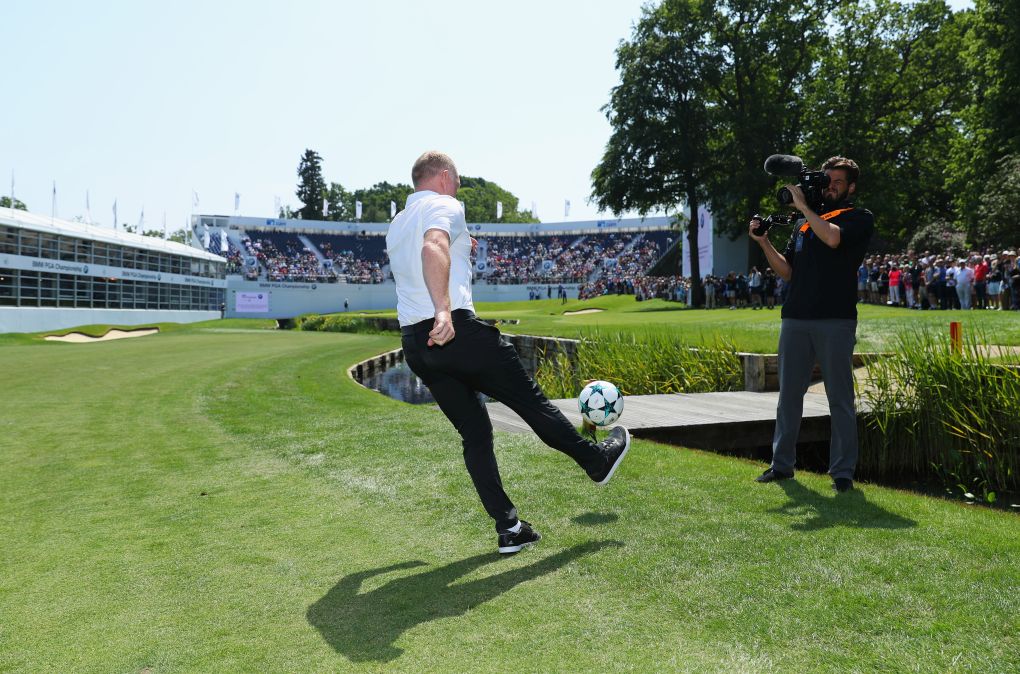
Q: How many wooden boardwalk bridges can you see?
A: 1